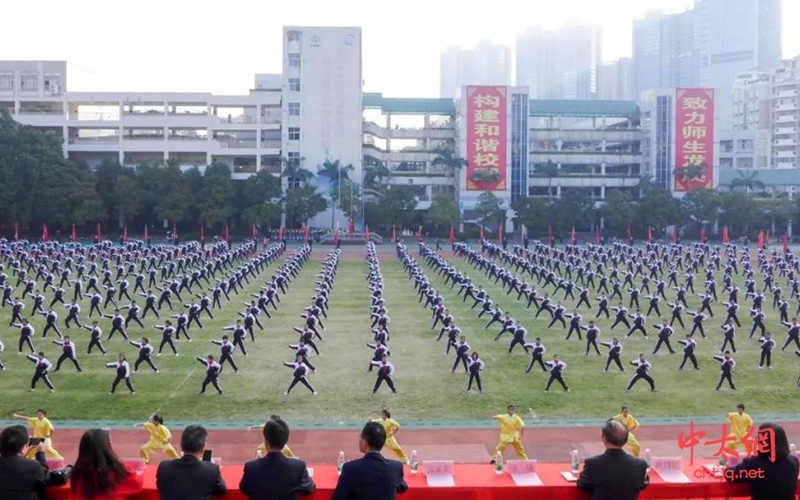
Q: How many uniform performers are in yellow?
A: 7